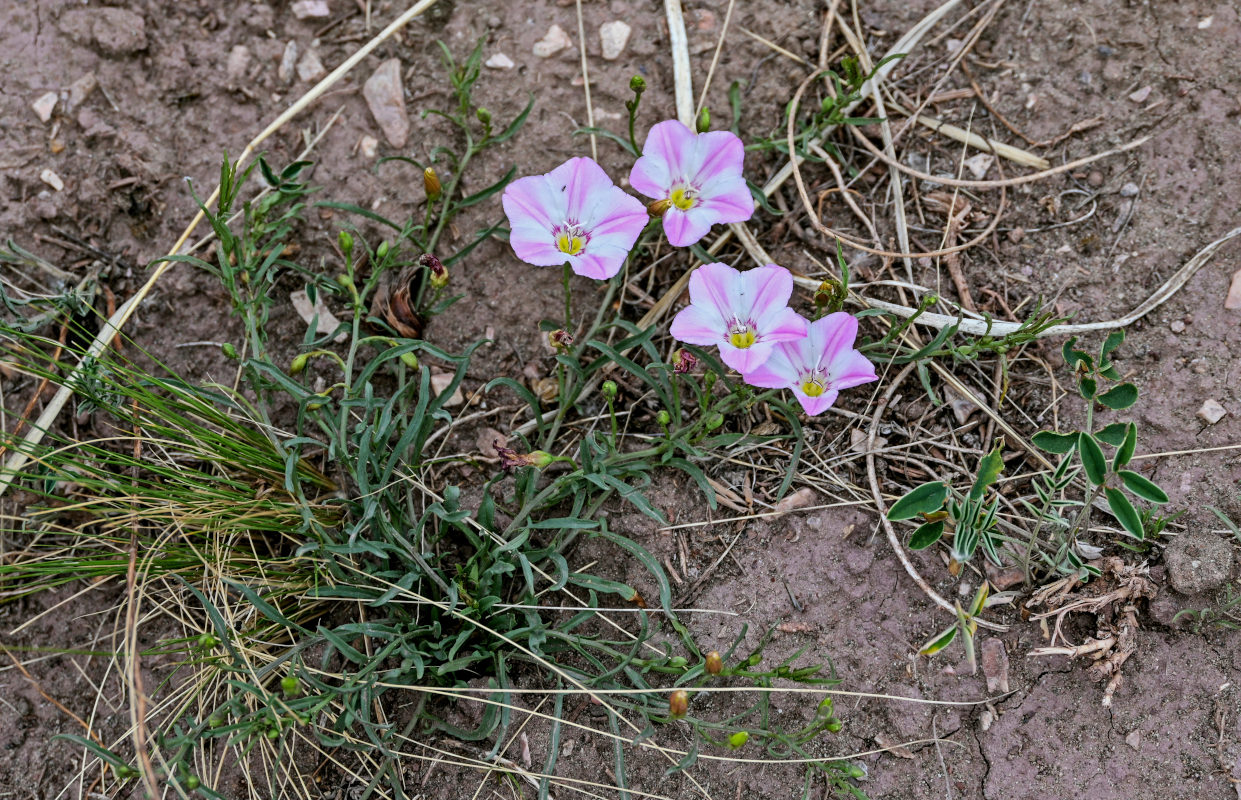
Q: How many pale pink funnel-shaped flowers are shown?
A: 4